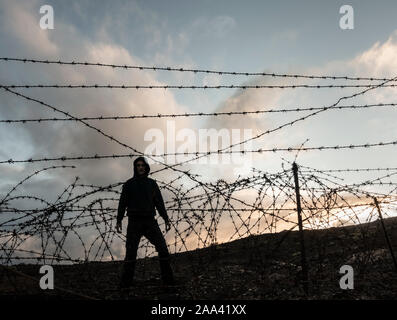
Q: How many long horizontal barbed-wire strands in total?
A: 4